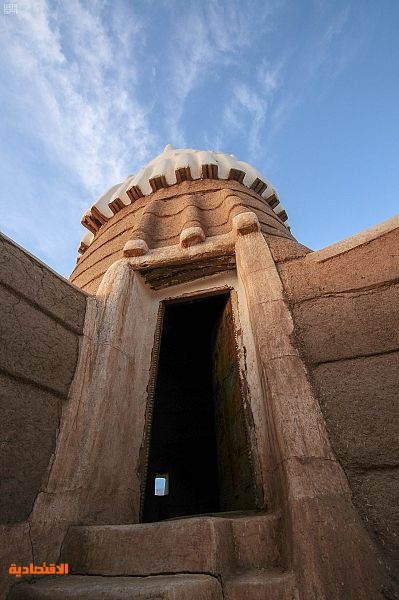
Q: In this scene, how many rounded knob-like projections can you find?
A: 3